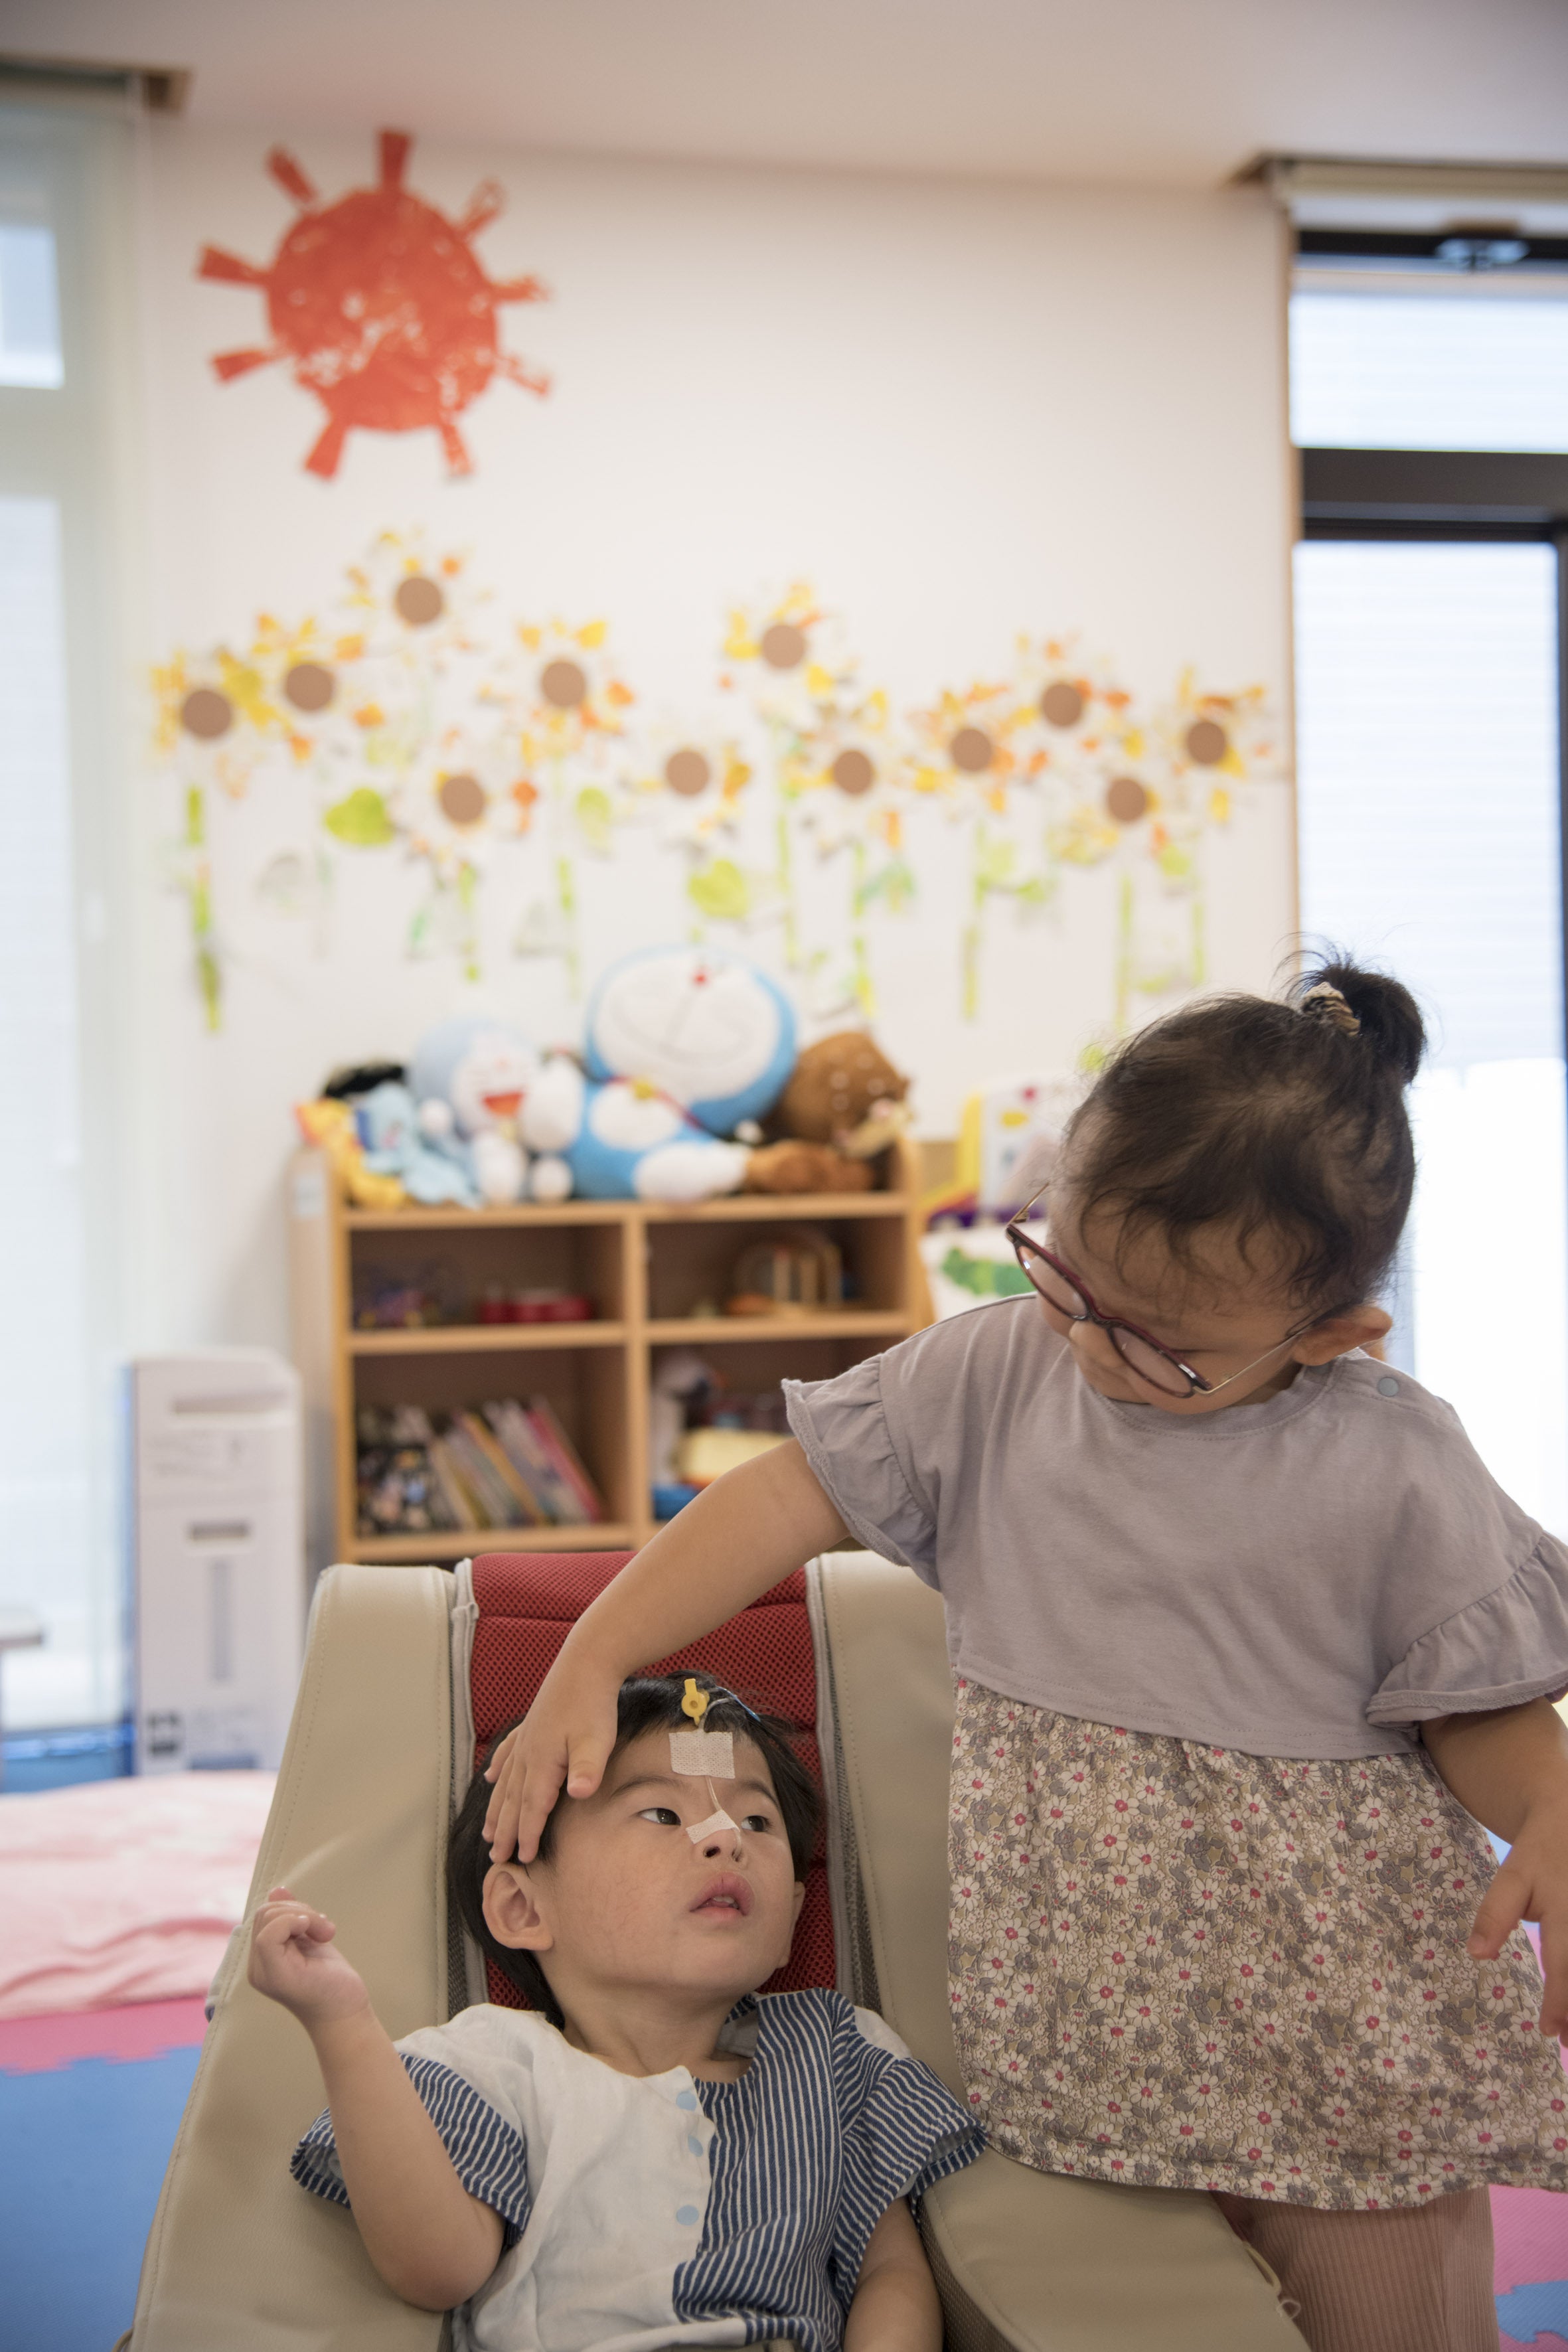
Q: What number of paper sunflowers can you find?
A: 12